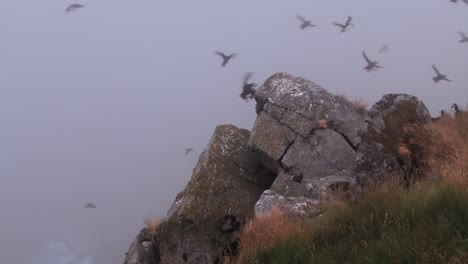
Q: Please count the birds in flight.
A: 12